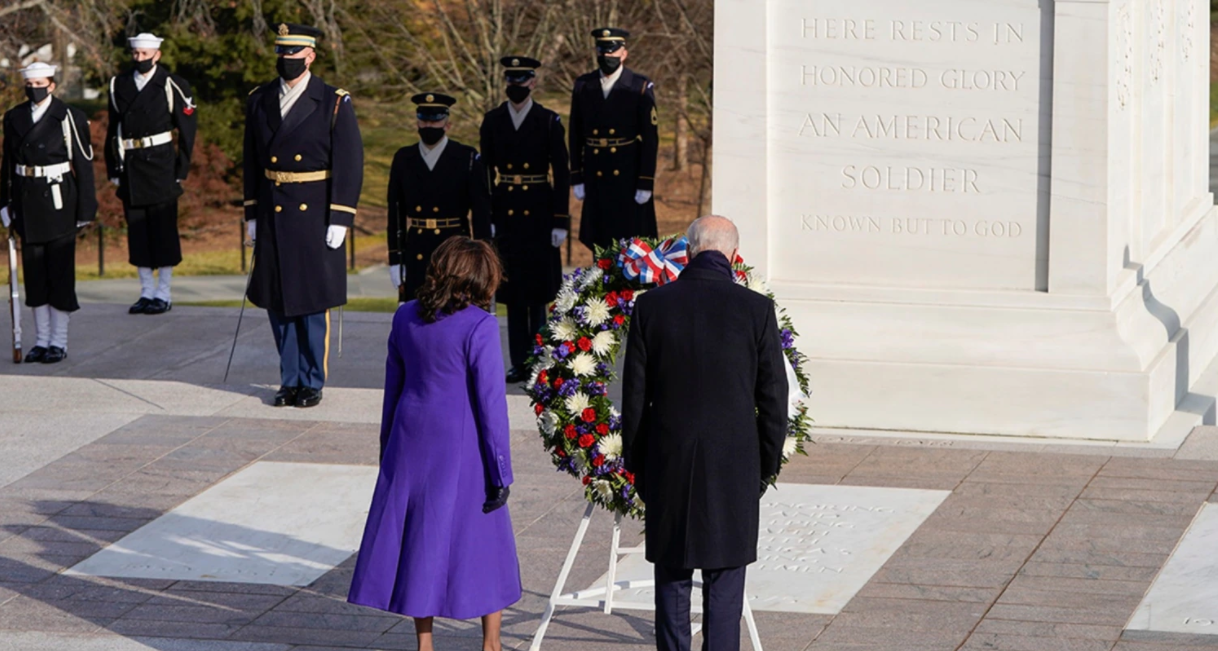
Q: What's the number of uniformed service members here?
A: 6